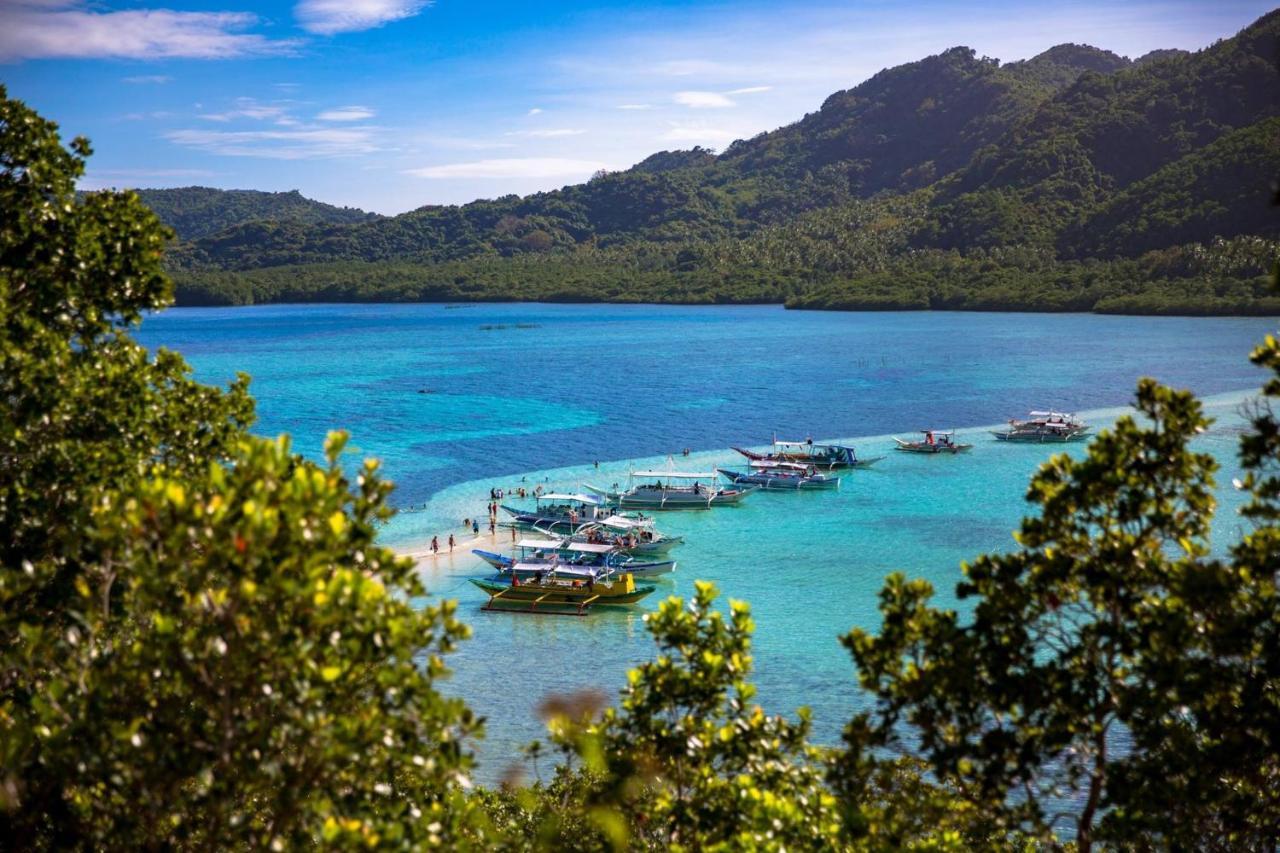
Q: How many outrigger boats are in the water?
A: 10